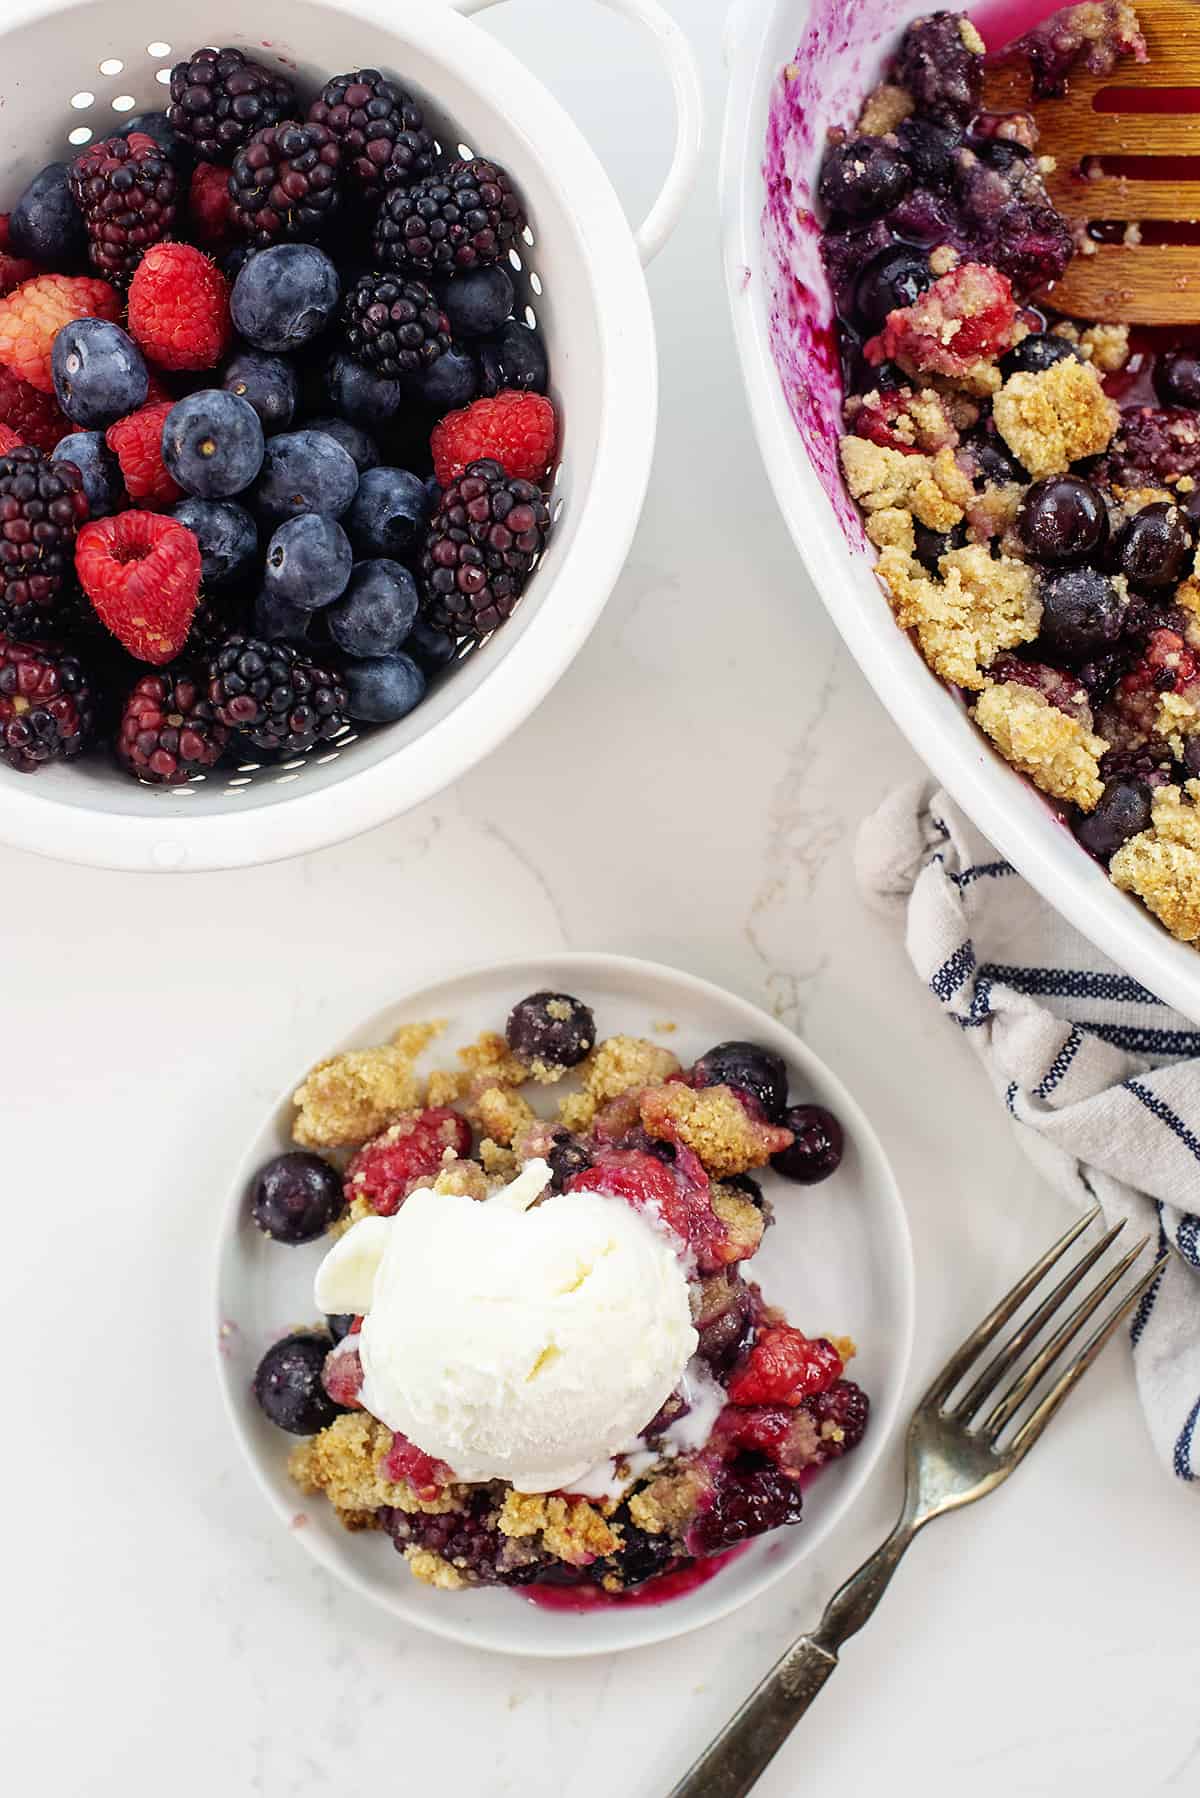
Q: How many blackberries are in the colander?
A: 11